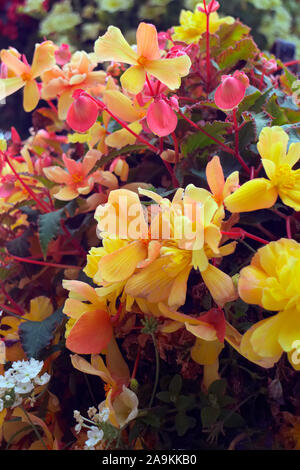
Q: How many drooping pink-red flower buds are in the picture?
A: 3